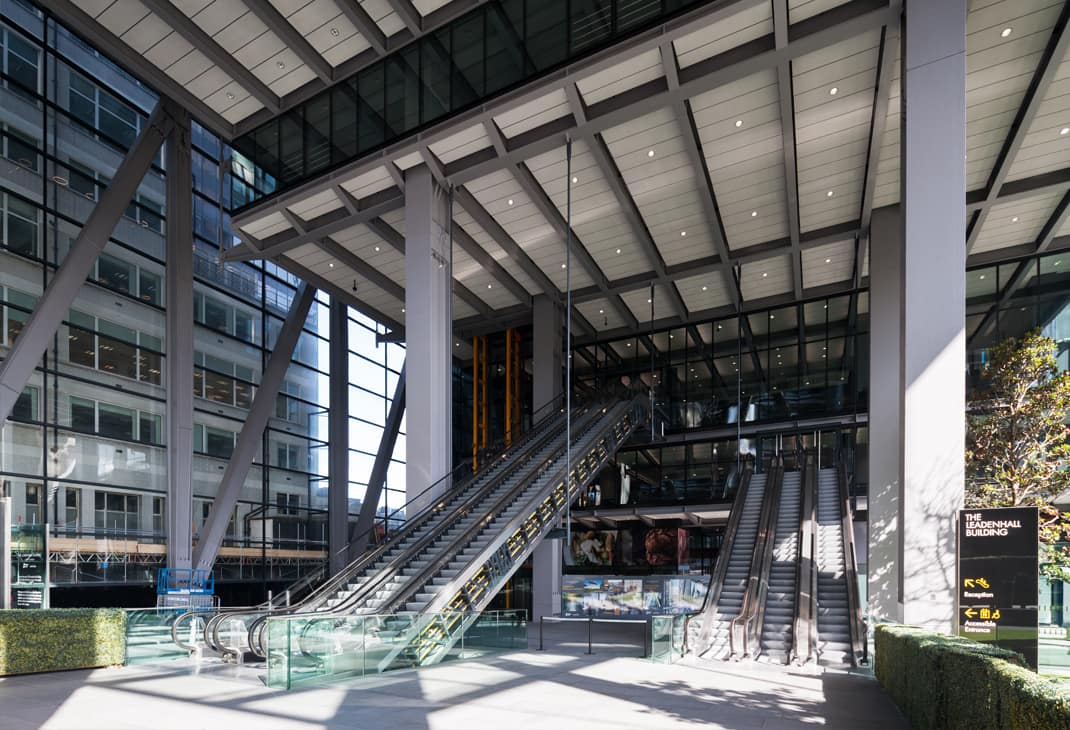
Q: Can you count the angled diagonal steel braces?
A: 3